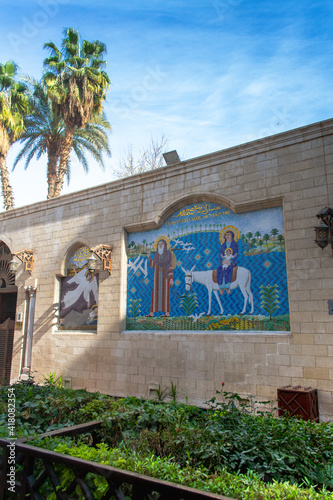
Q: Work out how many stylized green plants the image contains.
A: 3